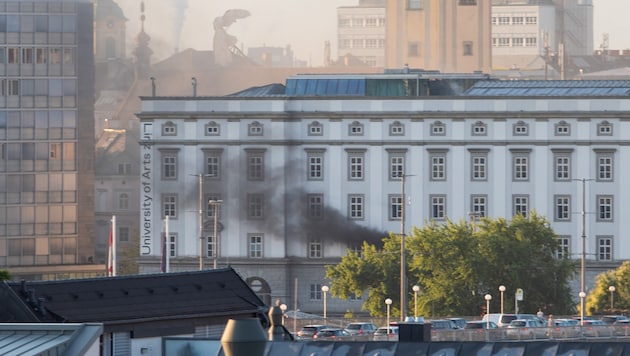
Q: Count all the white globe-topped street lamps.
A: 8